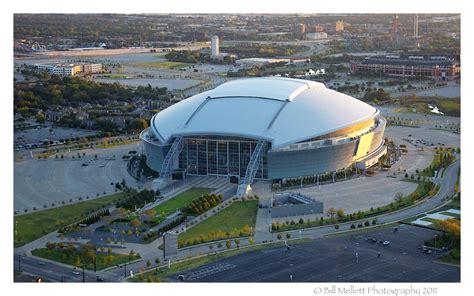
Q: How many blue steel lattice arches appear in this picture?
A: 2